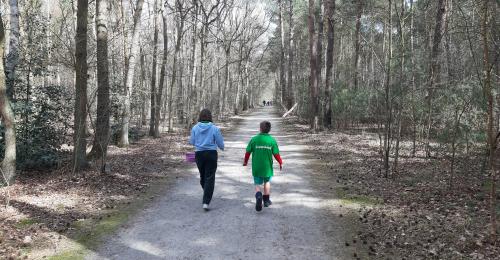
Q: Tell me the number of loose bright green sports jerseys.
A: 1